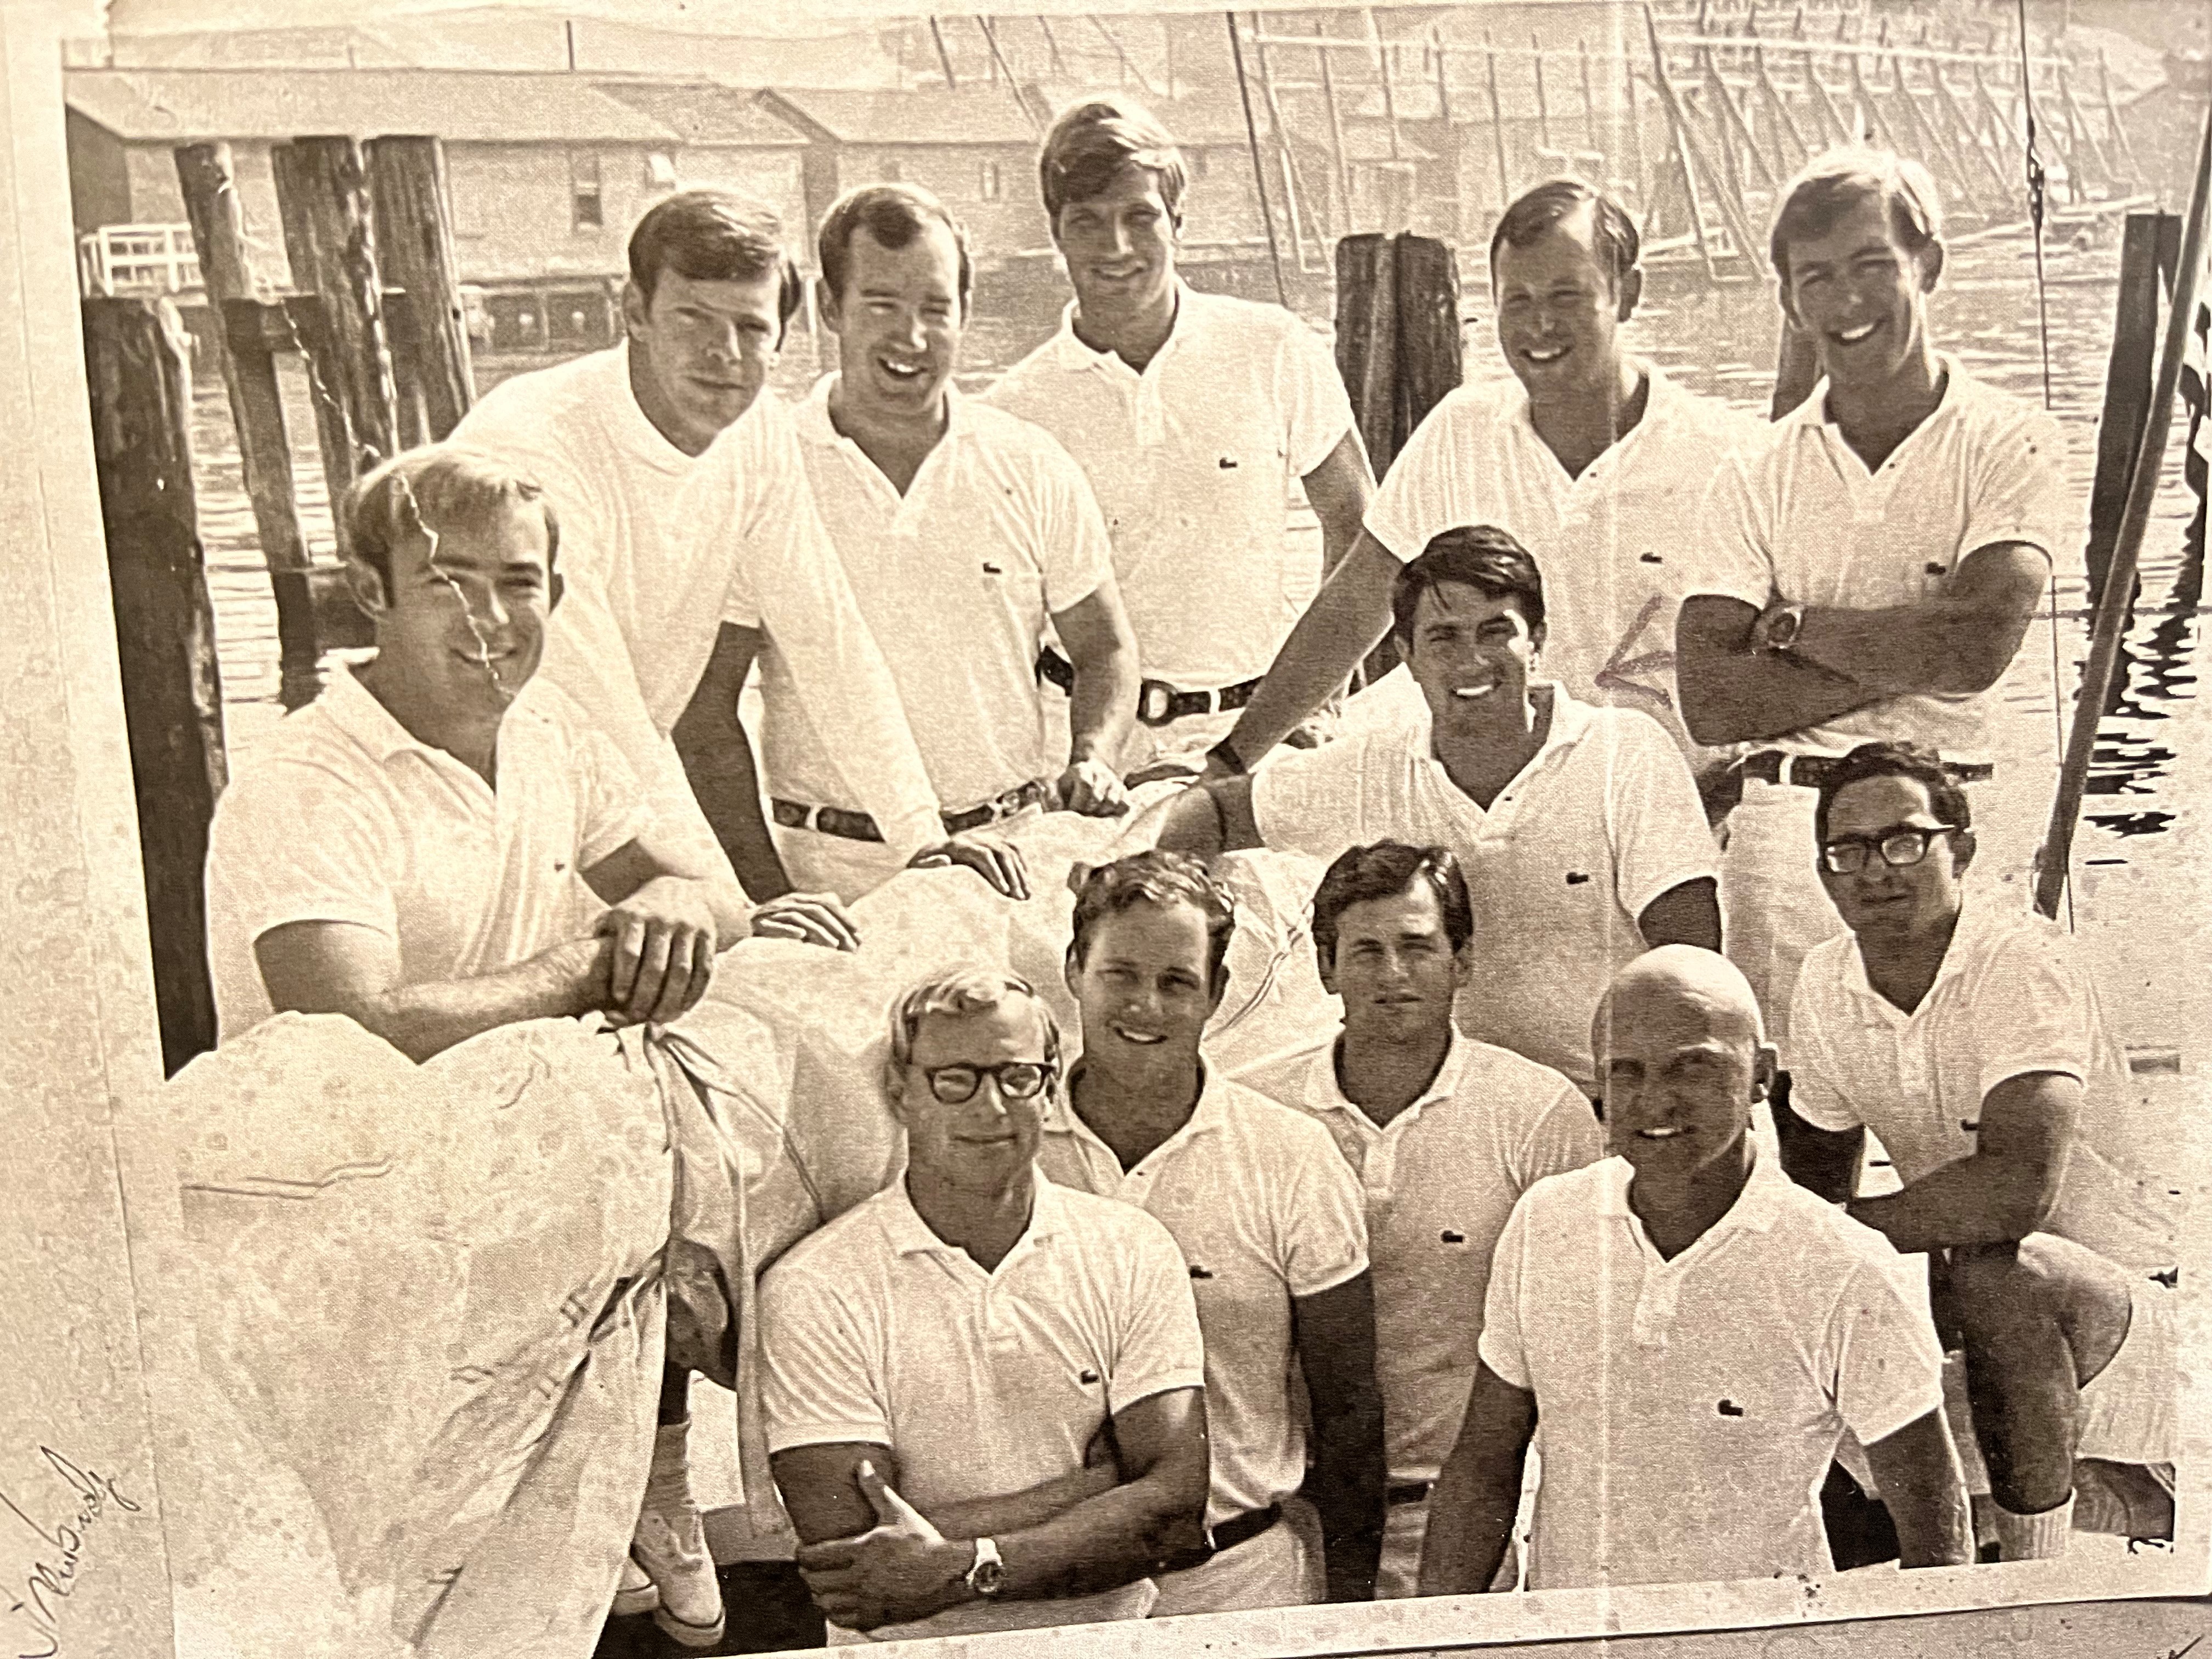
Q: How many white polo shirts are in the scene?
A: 11